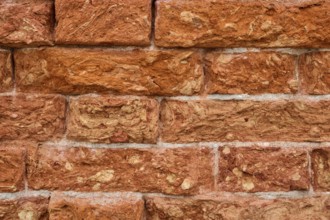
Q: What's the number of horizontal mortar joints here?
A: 4